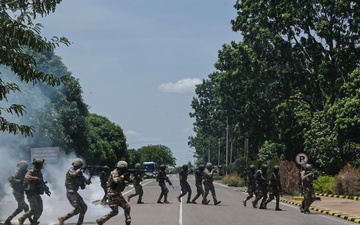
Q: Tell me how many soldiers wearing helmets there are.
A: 14